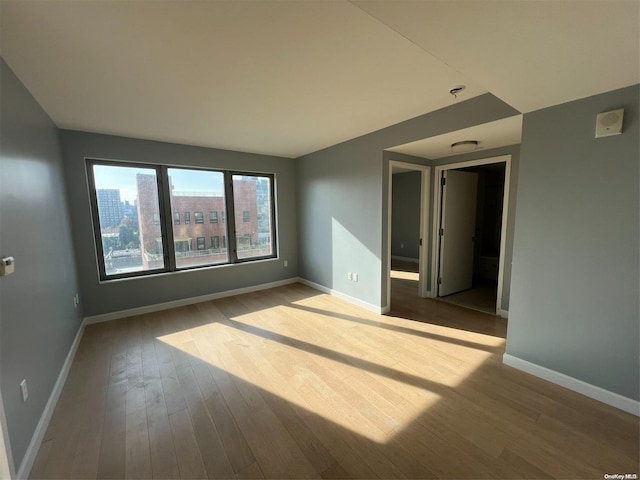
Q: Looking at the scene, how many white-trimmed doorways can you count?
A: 2